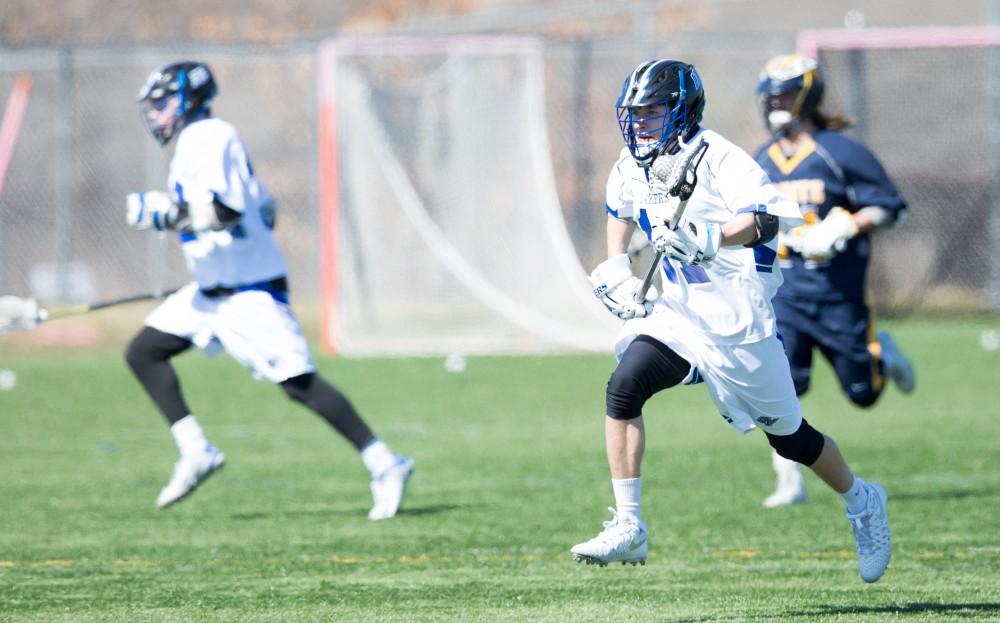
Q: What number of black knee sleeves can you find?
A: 2